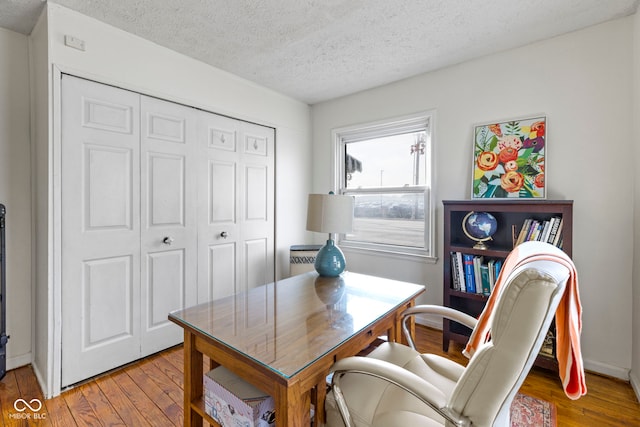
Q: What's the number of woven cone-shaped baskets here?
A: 0